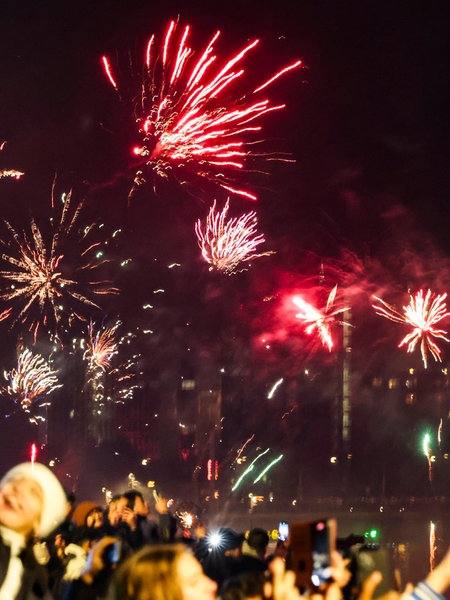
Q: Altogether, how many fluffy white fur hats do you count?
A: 1